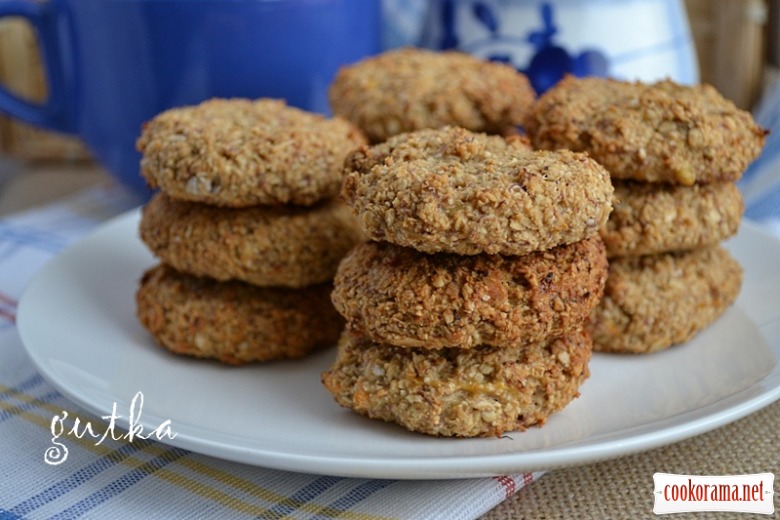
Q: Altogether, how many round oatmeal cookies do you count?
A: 10